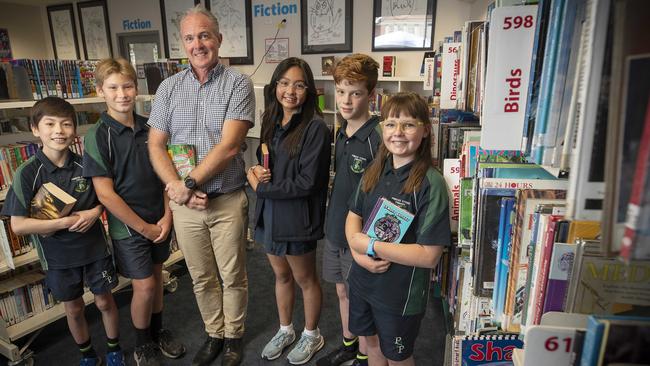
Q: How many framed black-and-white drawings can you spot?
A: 6